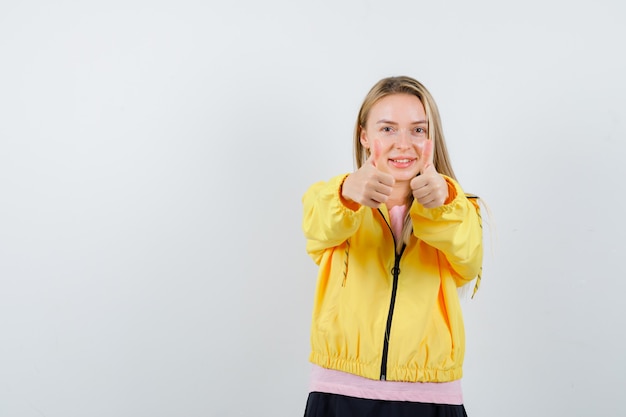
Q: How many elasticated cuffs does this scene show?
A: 2